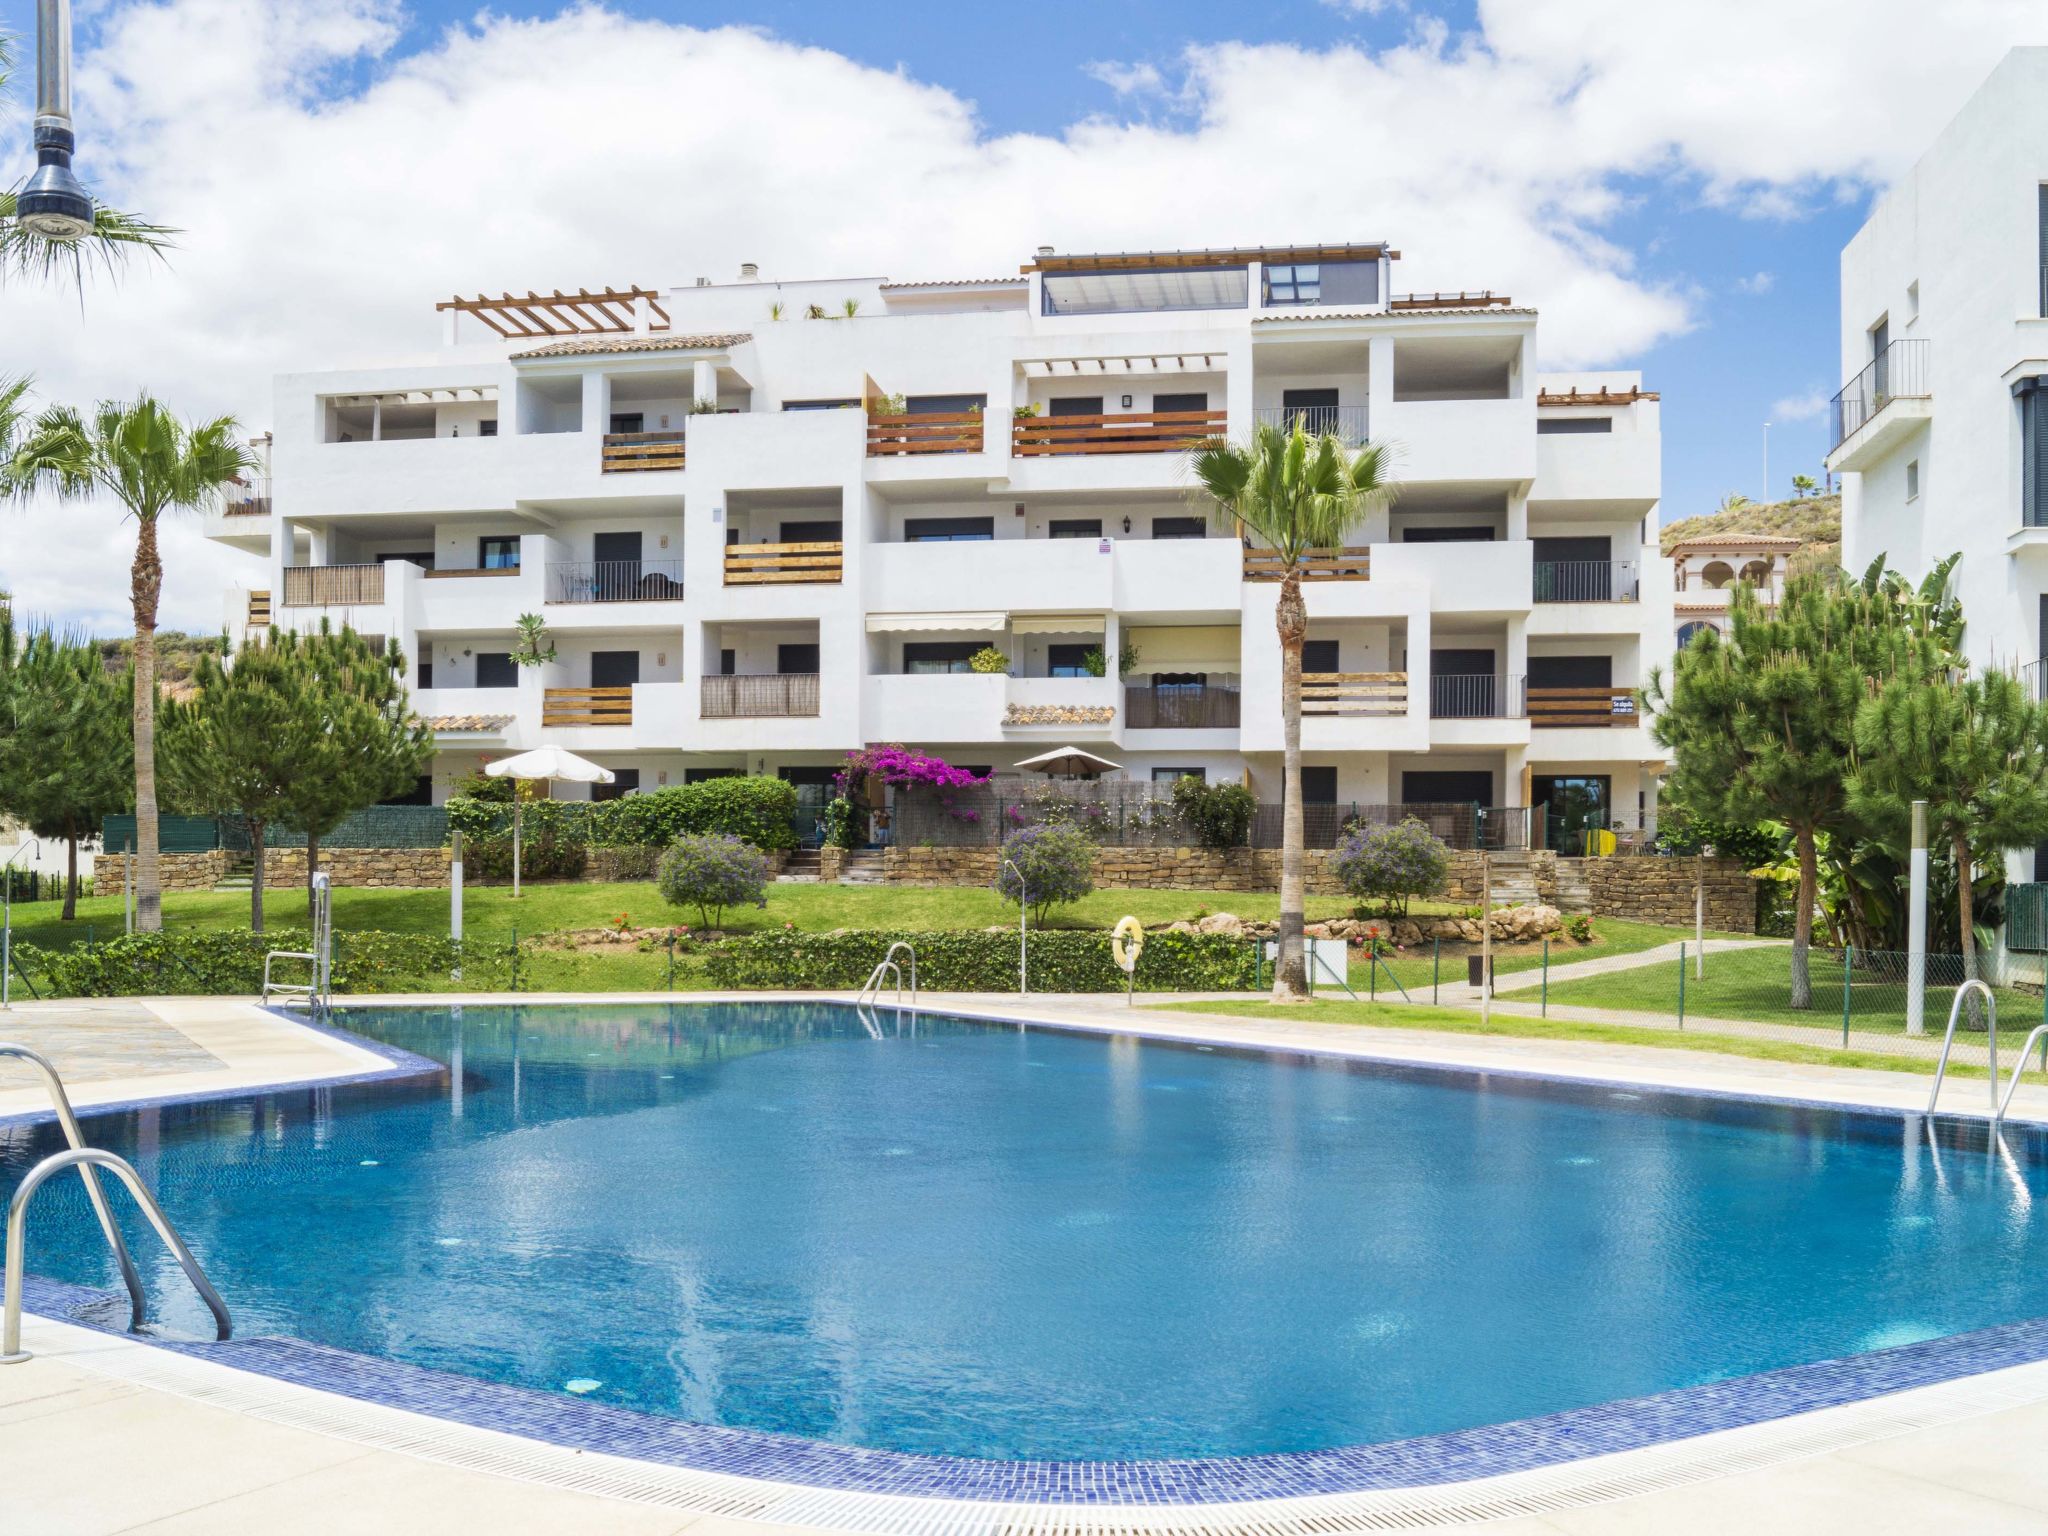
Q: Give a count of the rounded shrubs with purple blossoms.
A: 3